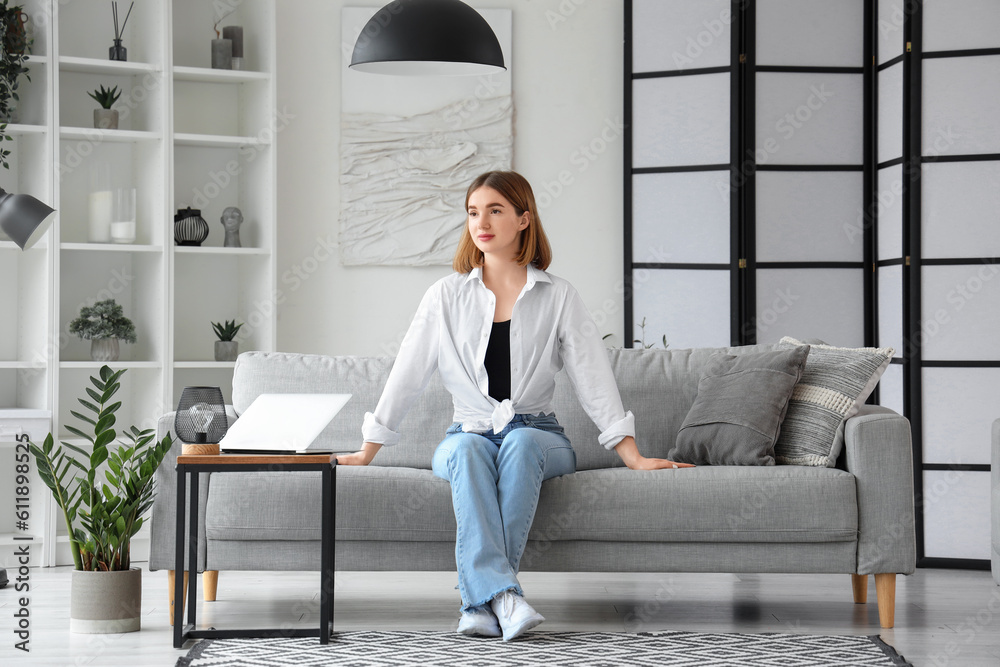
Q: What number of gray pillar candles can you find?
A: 2